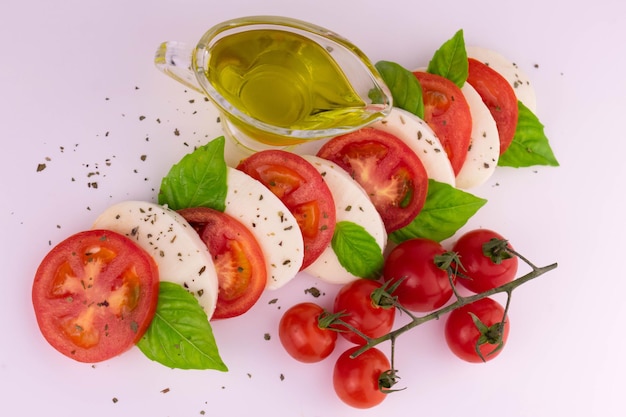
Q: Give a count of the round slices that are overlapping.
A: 12